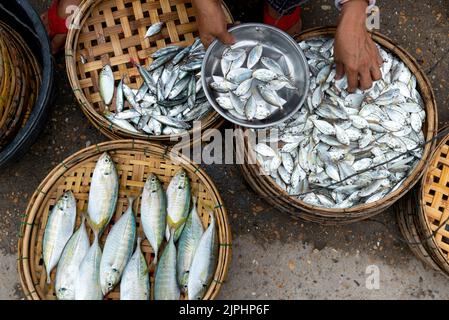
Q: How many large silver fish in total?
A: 11